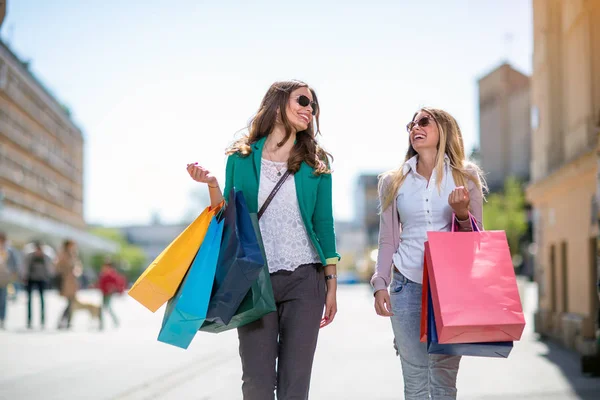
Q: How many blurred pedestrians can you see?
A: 4